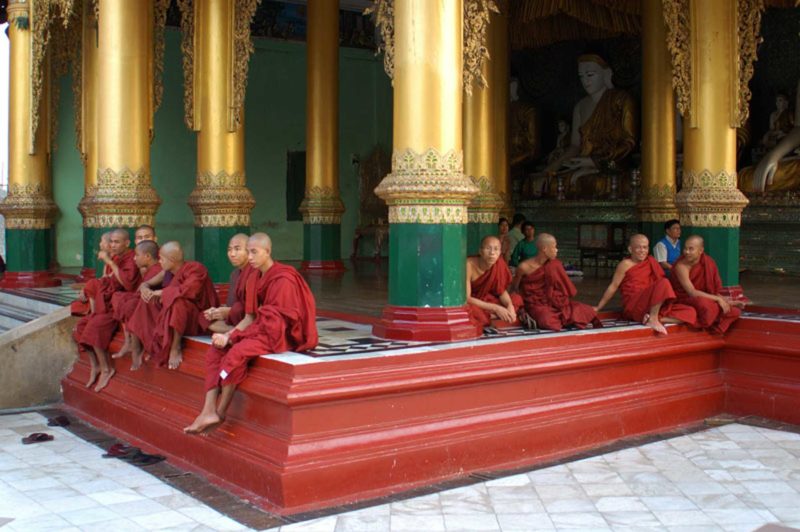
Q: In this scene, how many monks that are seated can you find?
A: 11